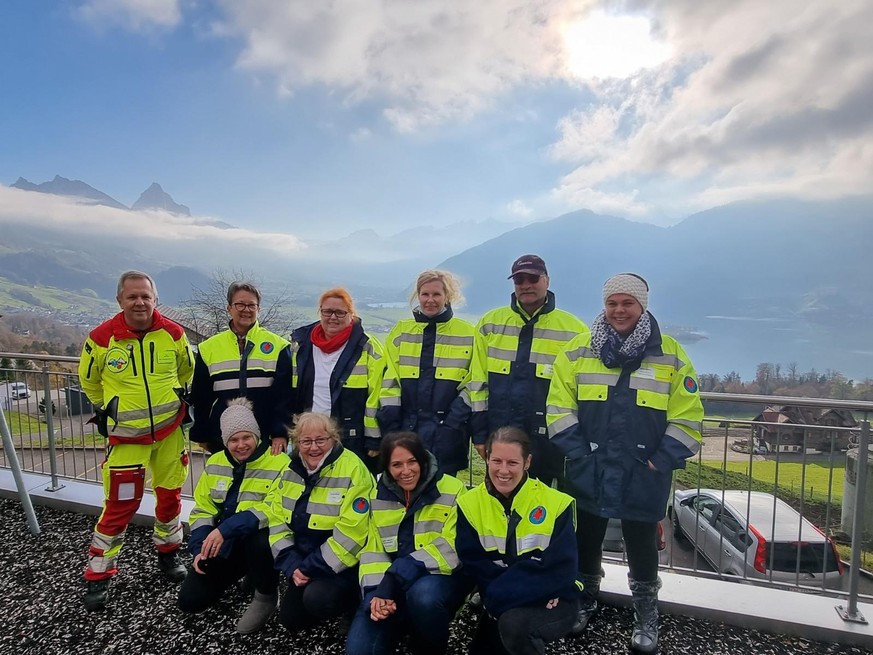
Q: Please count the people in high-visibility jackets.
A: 10